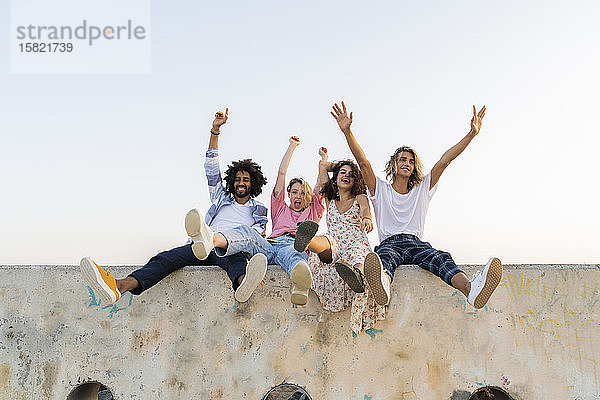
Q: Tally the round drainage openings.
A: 3